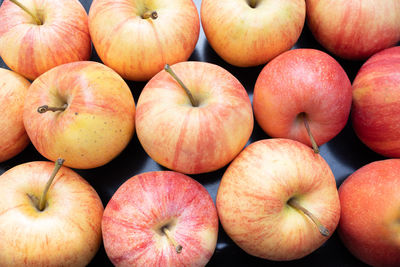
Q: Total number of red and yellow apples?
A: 13